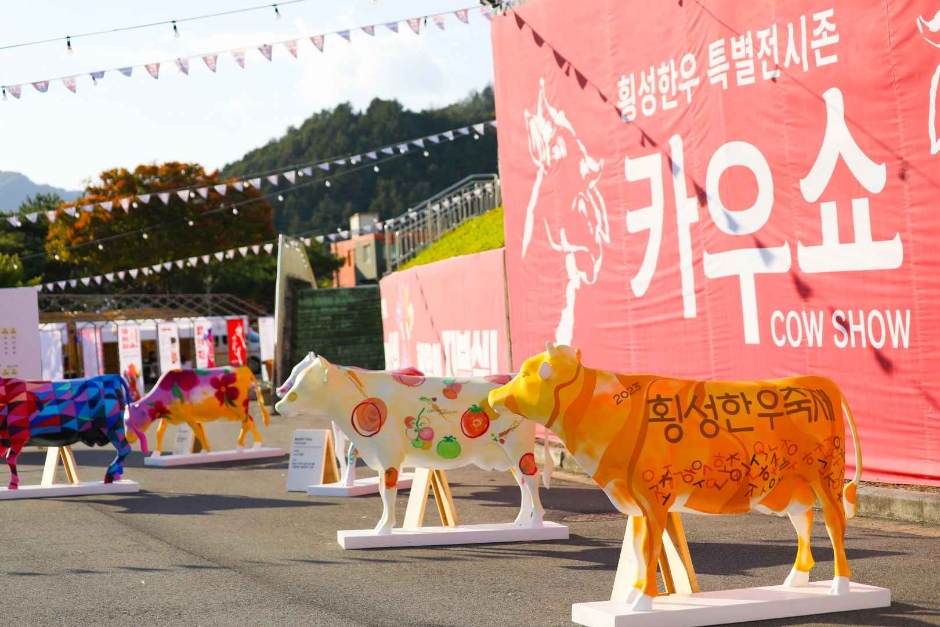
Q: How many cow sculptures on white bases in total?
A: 5